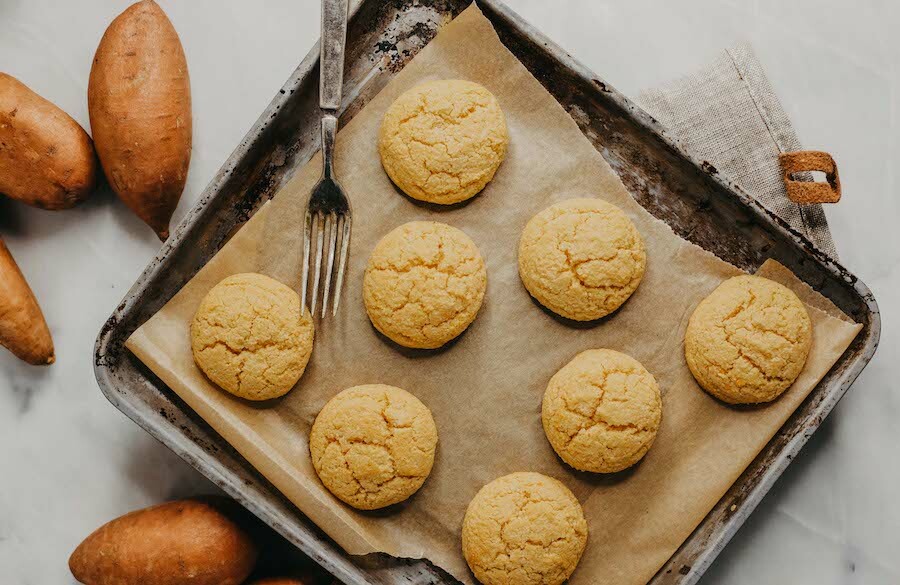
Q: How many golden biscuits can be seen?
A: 8